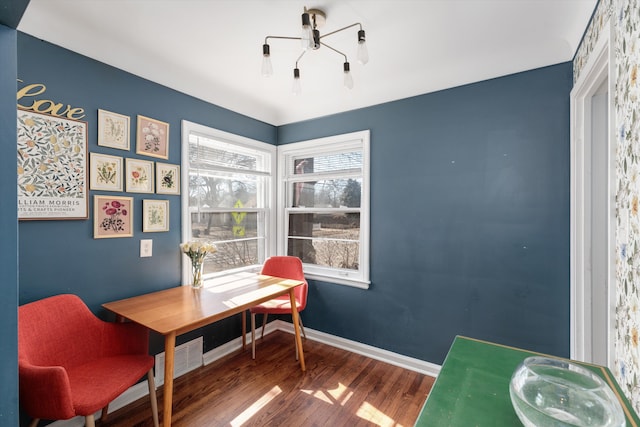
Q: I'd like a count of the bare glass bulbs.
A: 5